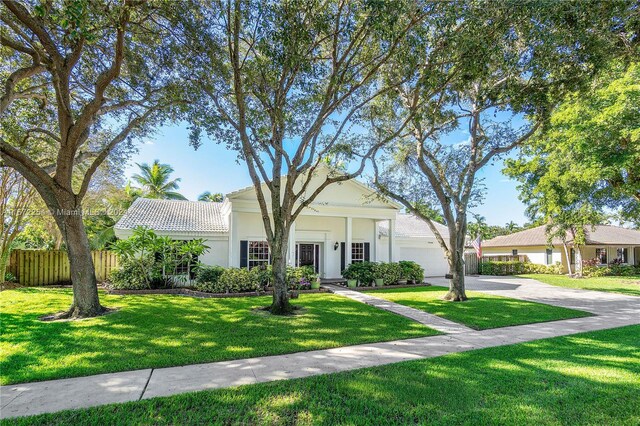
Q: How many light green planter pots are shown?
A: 3